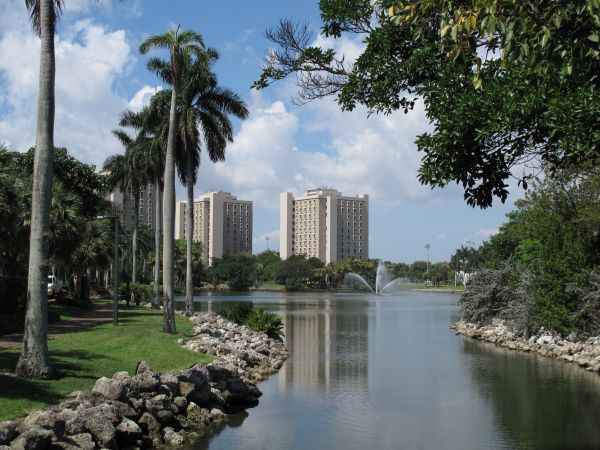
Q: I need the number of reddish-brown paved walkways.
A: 1